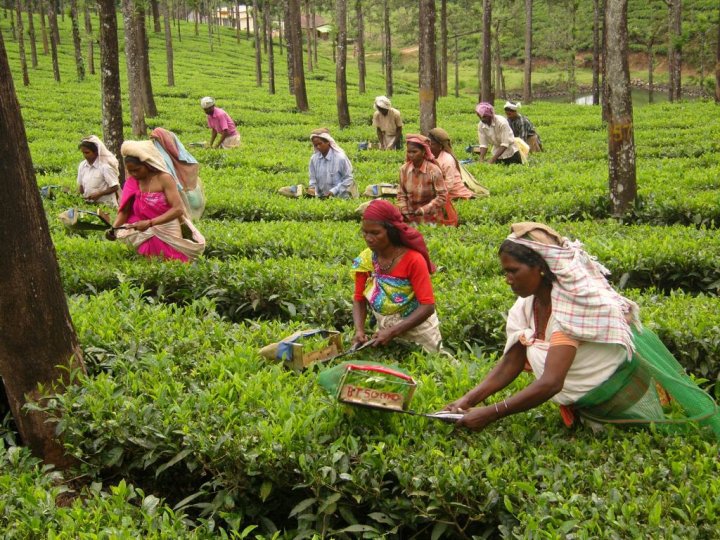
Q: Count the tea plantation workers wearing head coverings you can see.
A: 12